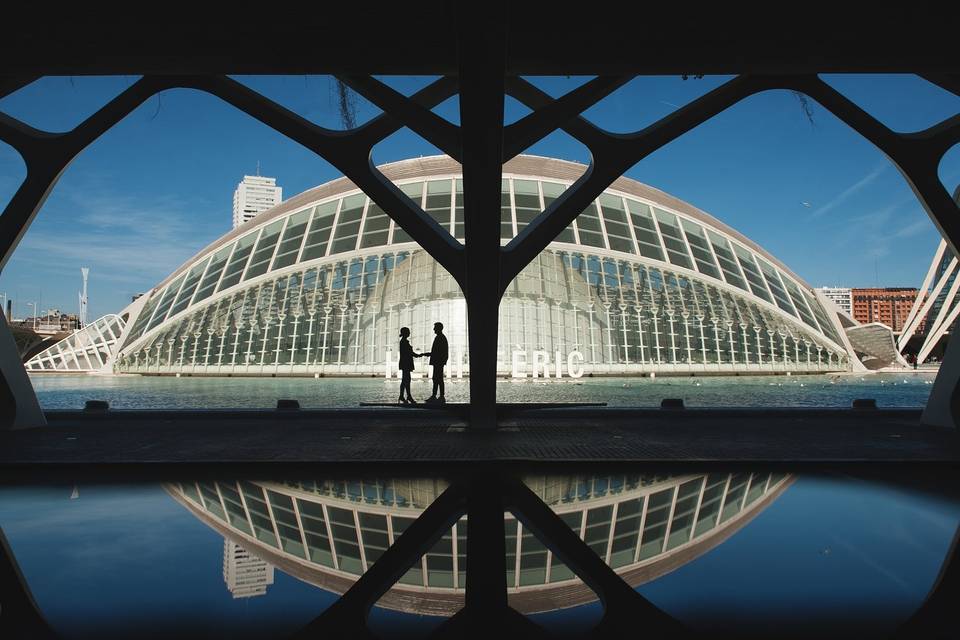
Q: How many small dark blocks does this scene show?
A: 4